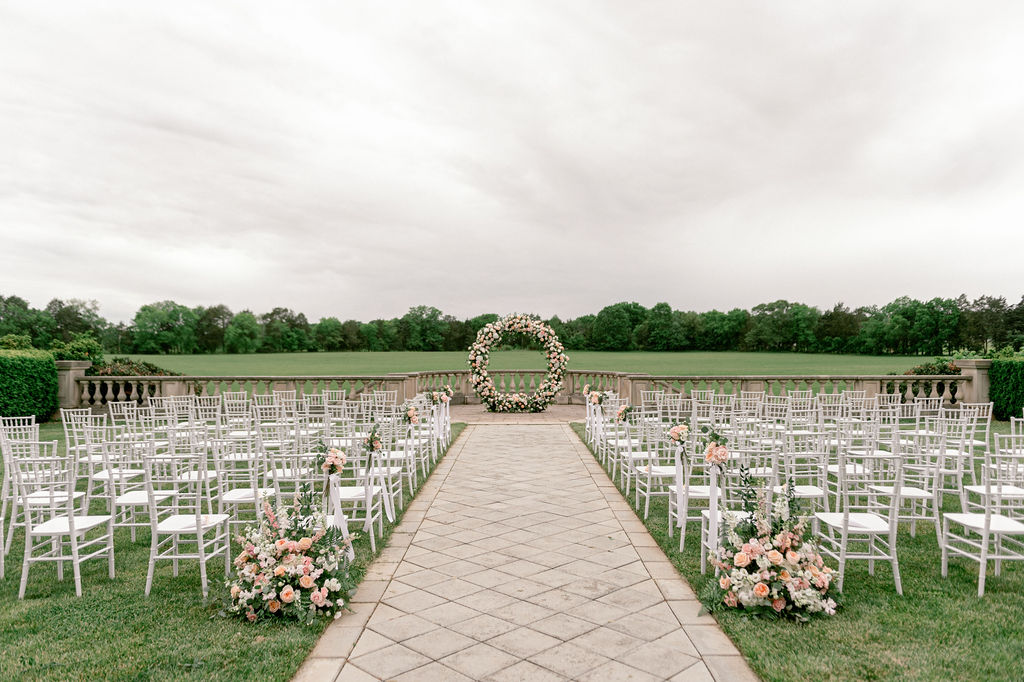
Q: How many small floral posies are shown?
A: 11